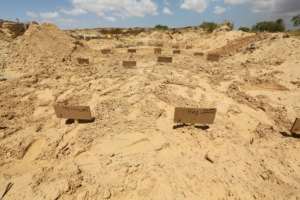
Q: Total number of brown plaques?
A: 12